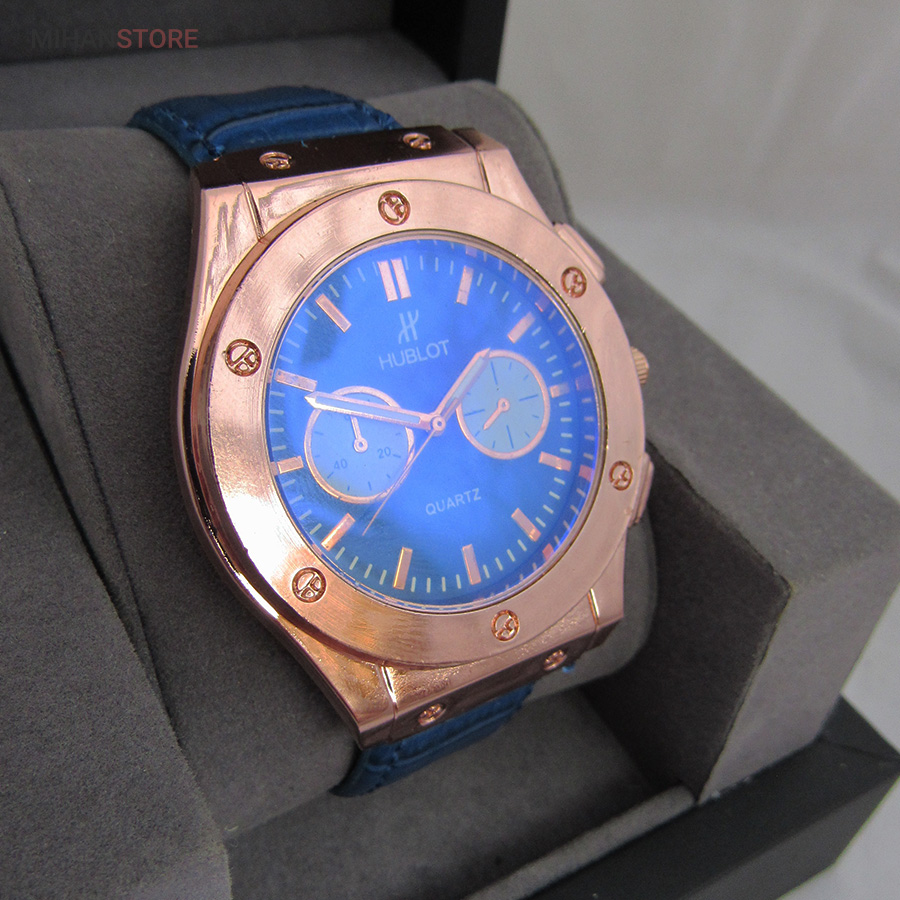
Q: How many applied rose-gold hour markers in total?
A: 12